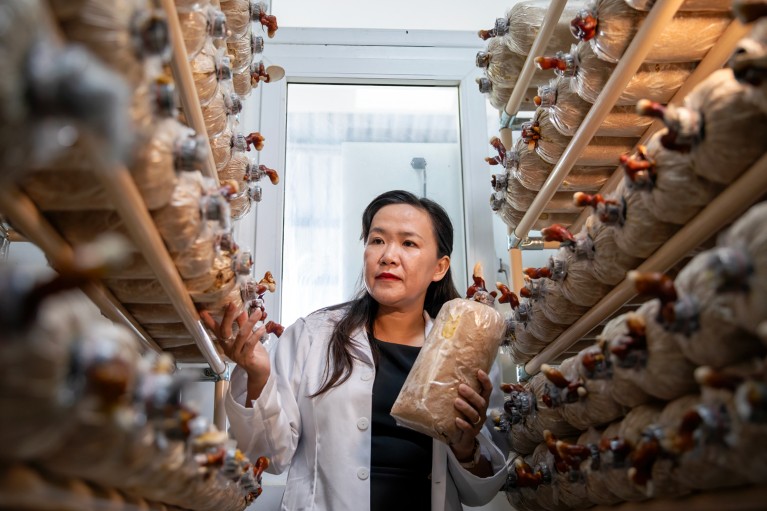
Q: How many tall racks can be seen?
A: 2